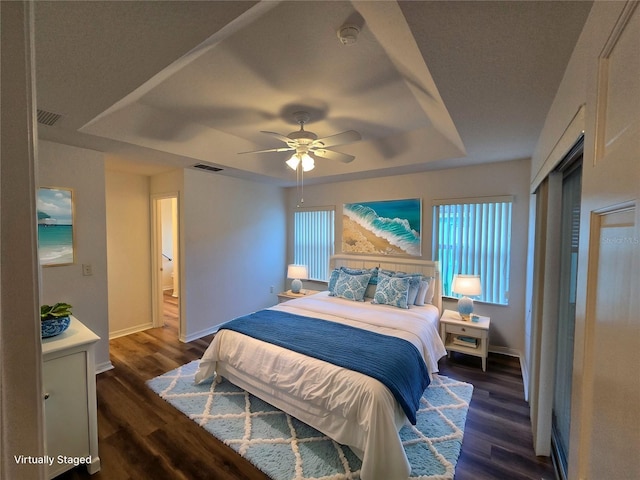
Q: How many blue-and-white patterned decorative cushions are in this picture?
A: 2